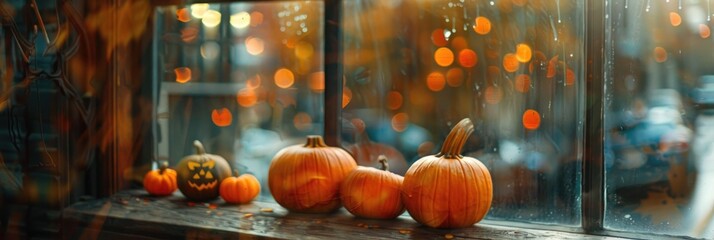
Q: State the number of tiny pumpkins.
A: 2